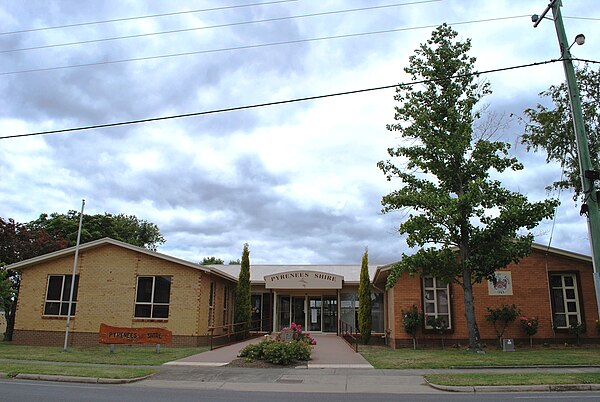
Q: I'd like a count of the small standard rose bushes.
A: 5